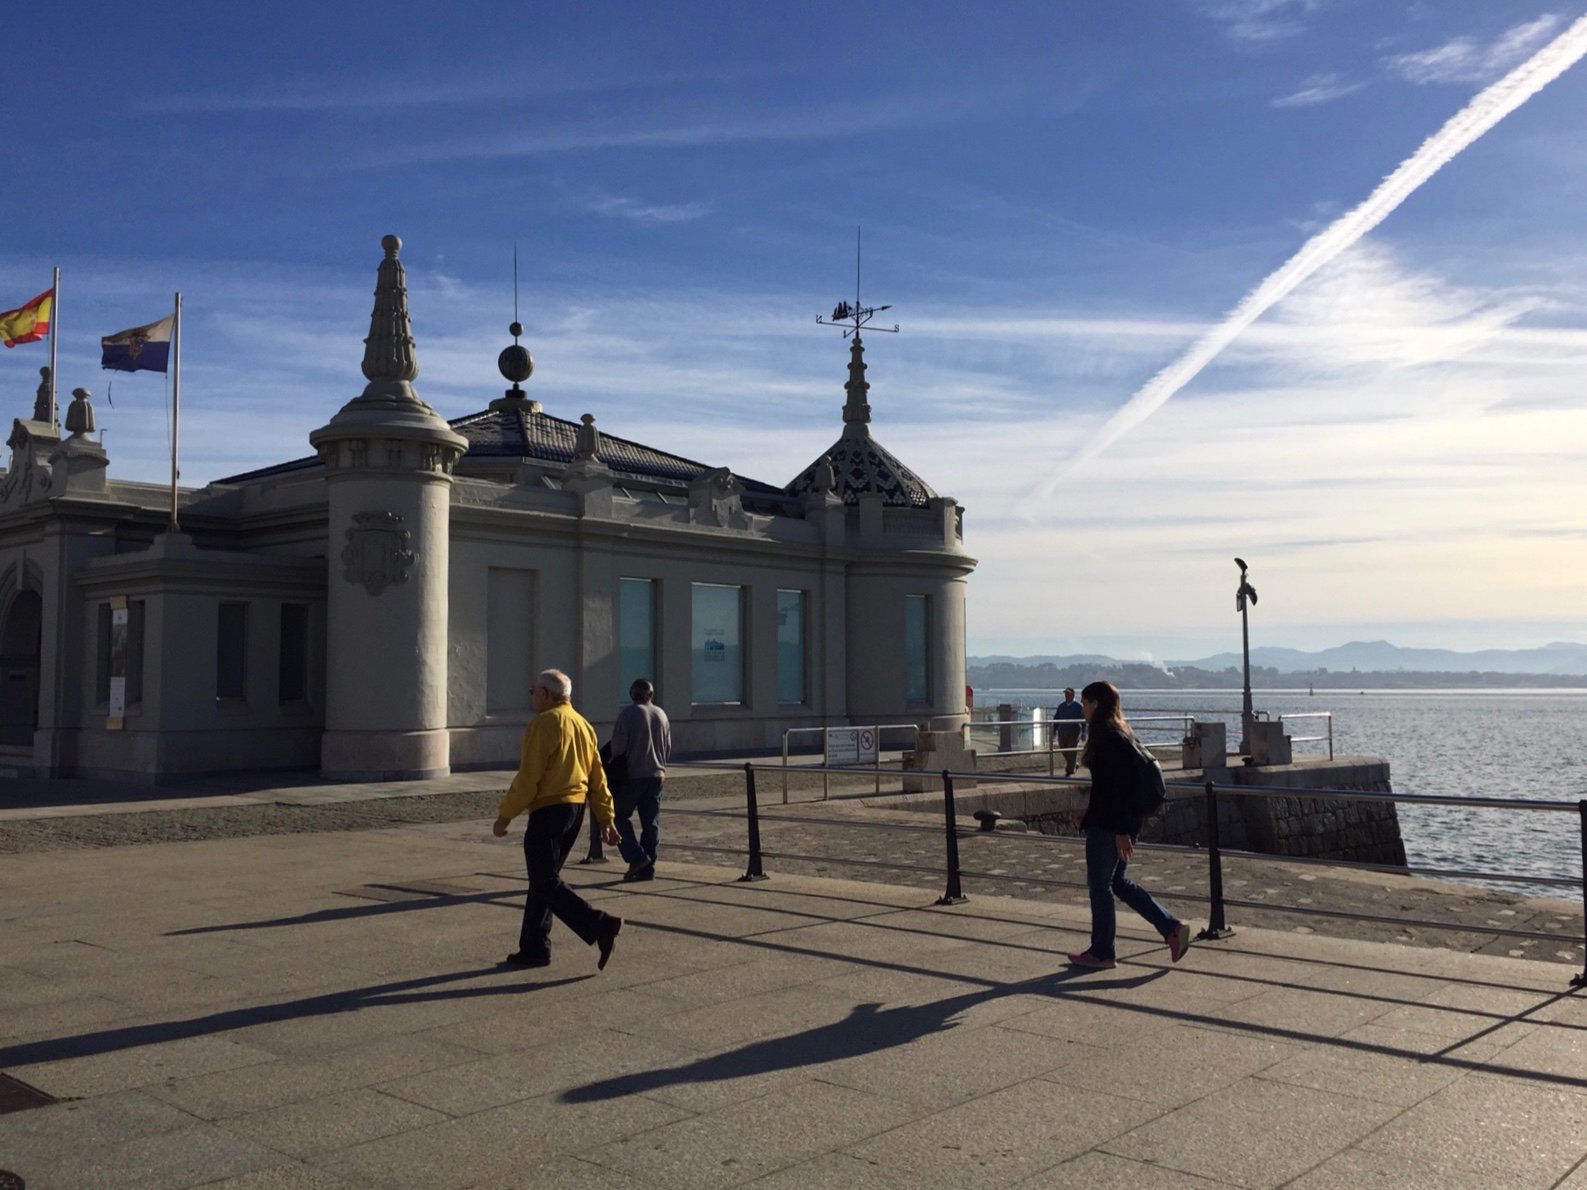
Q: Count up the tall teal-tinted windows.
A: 4